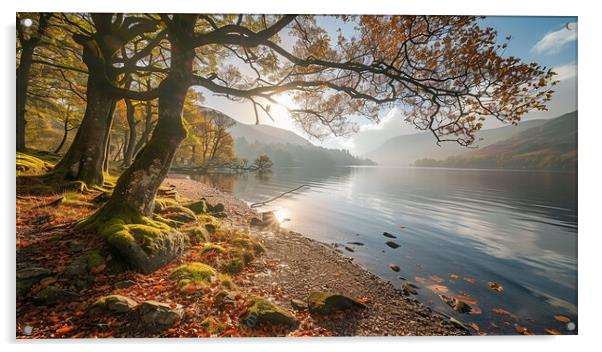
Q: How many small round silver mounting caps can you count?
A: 4